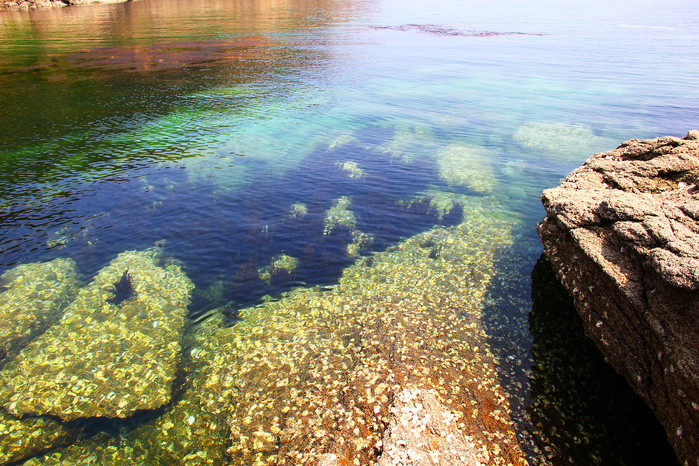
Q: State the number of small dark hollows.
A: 1